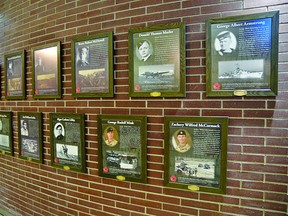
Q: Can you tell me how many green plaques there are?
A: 10